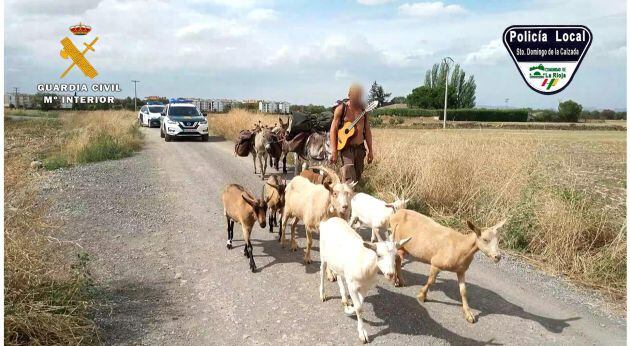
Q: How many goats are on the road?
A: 7